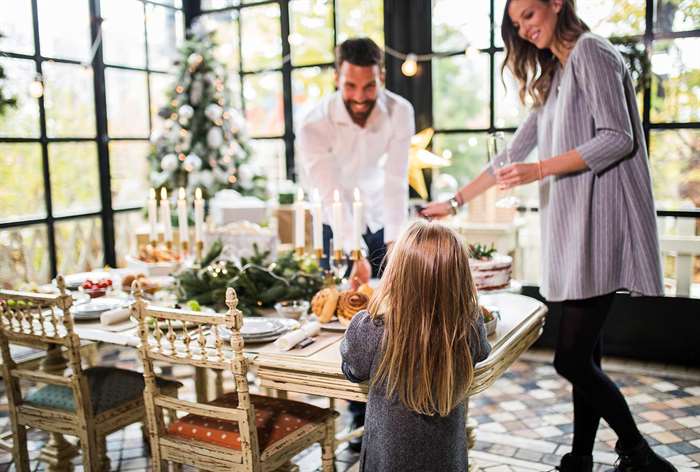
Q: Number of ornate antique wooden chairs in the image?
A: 2